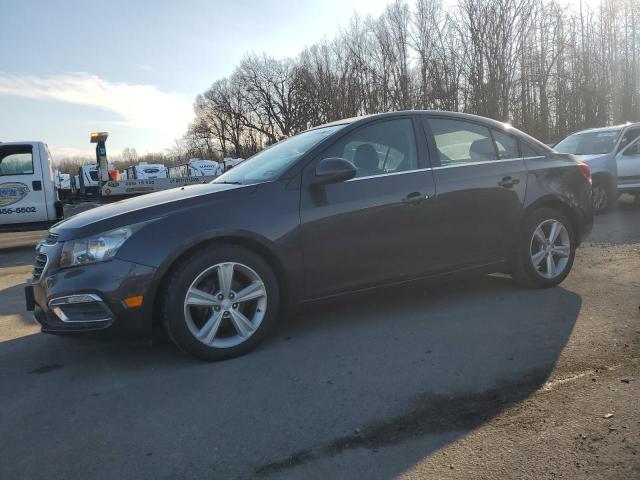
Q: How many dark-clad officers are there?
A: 0